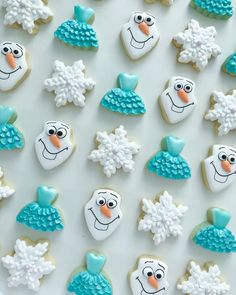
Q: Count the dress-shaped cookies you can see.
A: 9